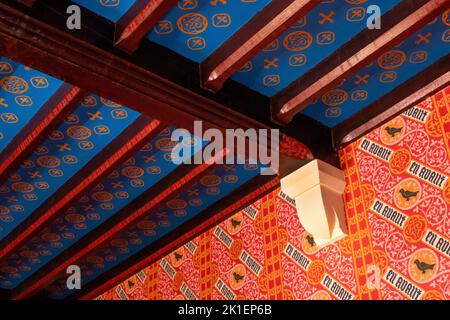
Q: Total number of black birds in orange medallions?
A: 8